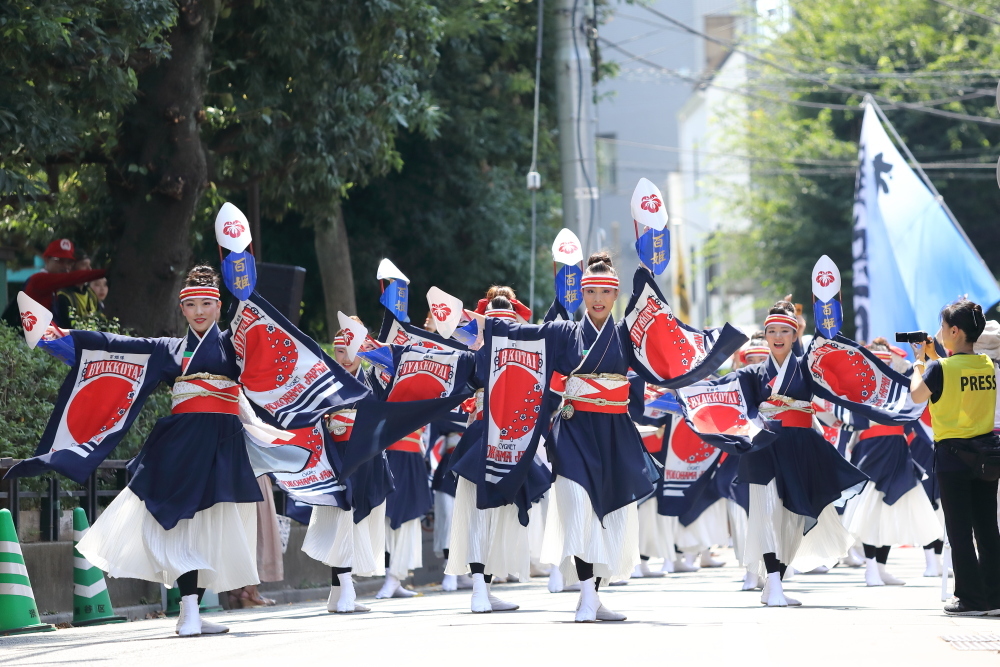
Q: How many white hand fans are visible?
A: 8